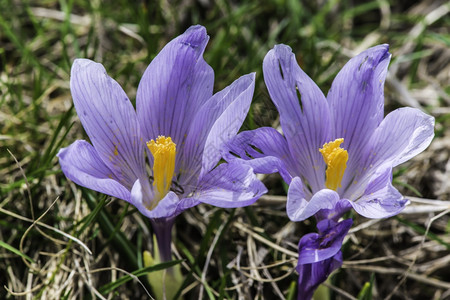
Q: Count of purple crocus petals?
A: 12